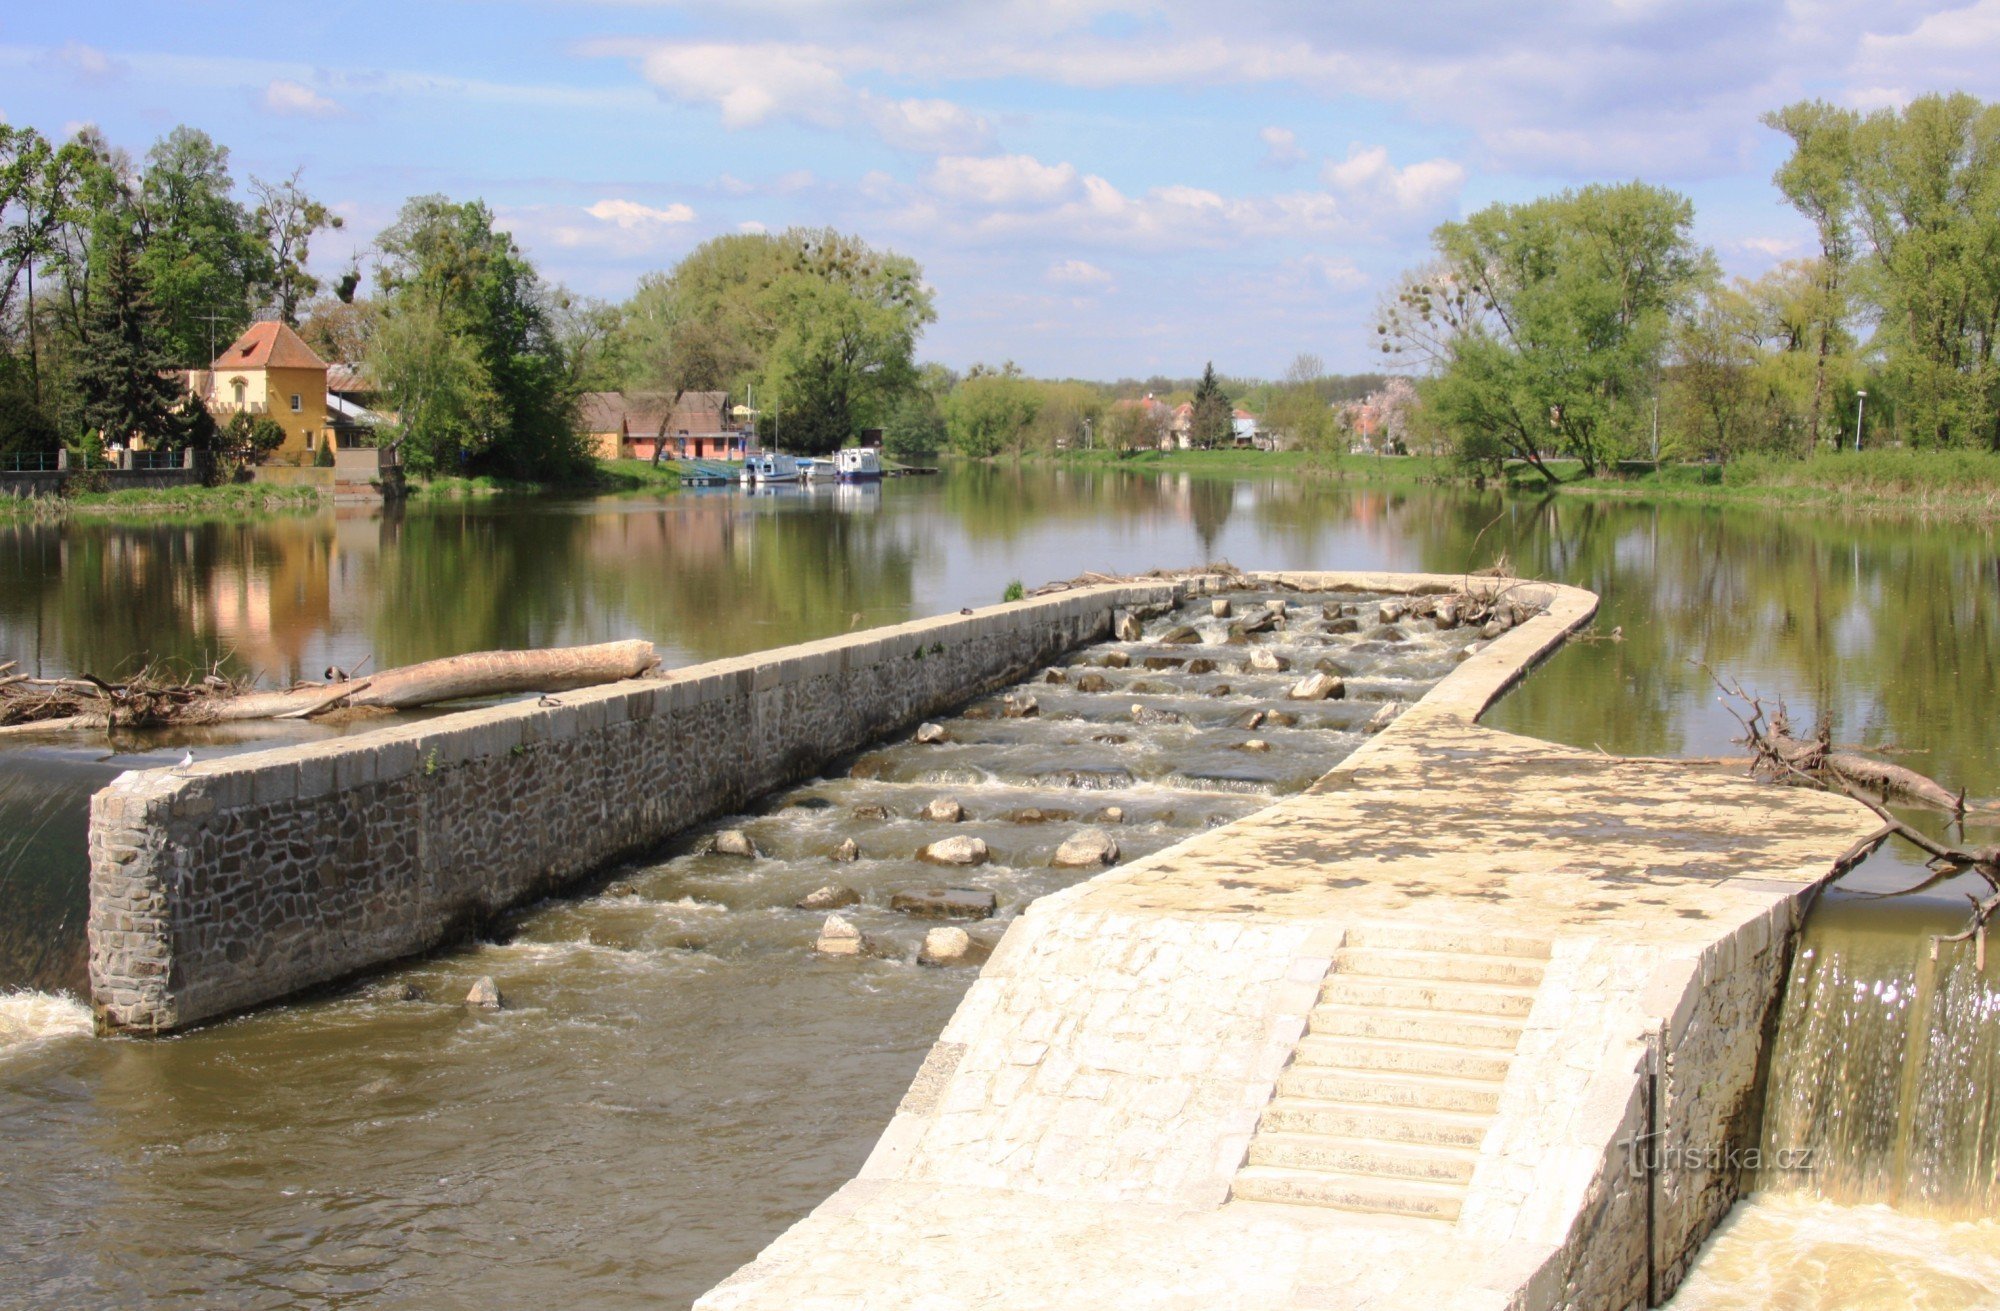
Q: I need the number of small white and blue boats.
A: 3